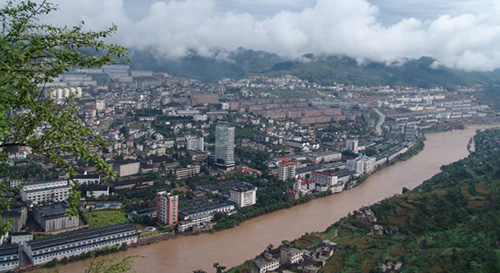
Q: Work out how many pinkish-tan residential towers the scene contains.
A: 1